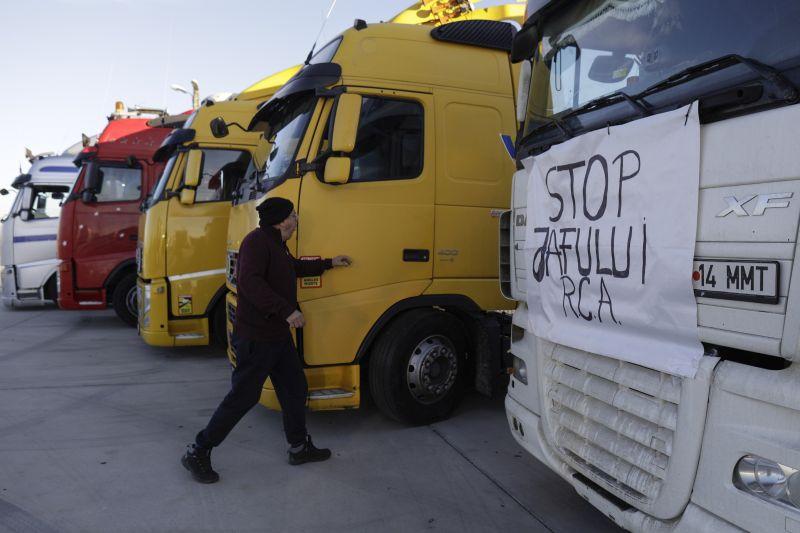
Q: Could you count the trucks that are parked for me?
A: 5